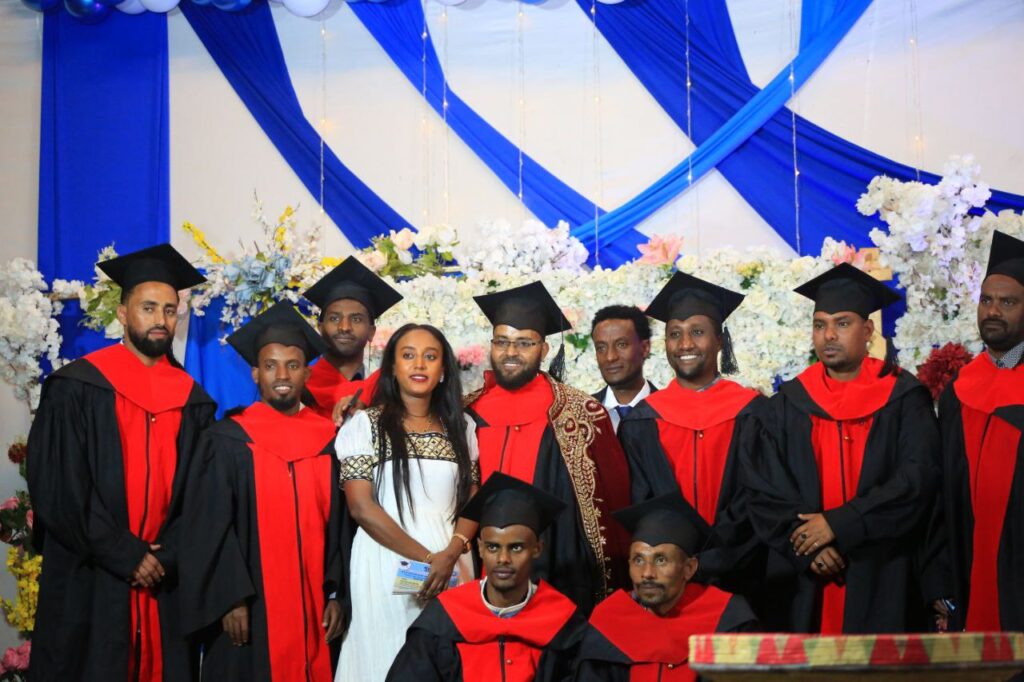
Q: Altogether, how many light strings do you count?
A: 8